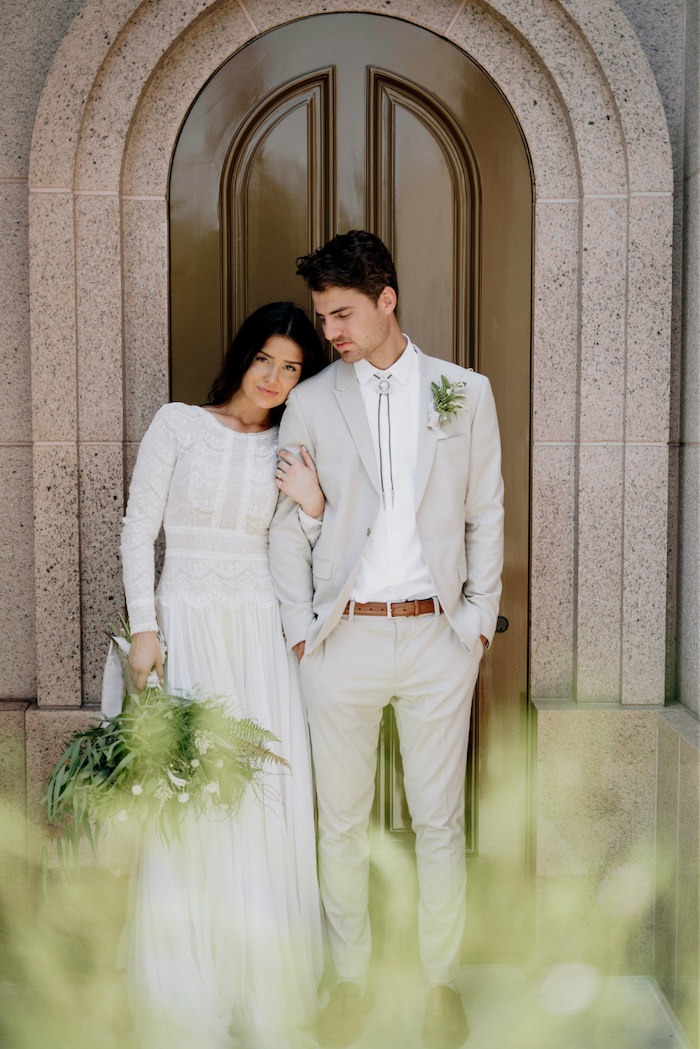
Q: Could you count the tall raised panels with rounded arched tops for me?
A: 2